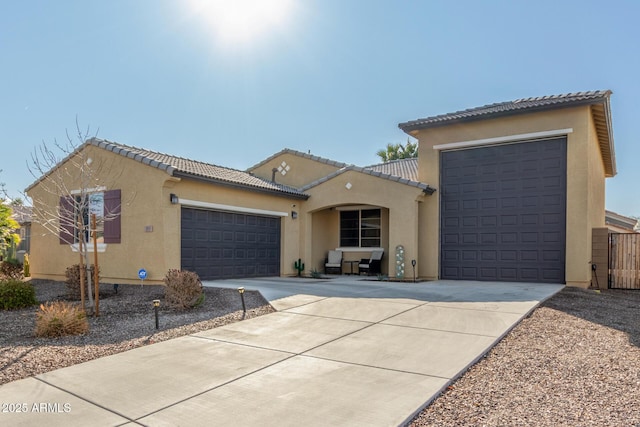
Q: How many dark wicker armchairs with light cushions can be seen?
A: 2